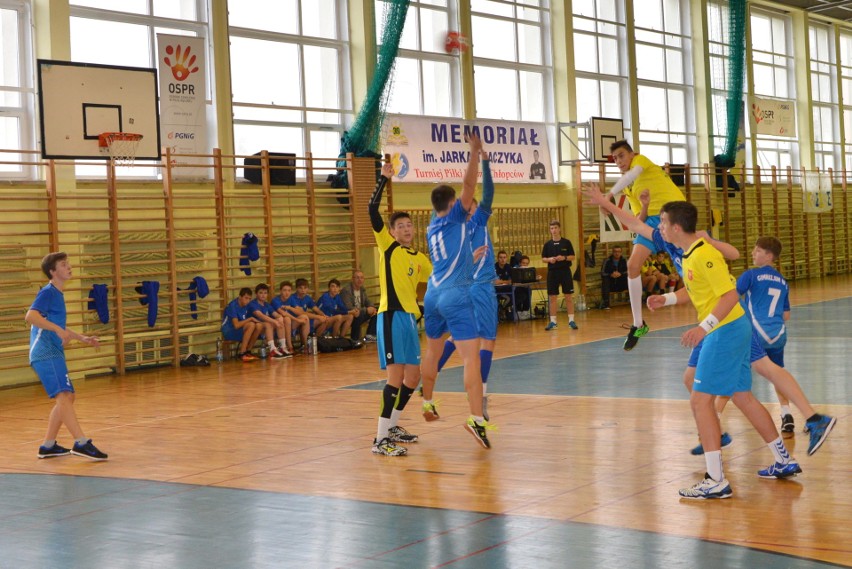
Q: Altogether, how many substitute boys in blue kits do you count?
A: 5